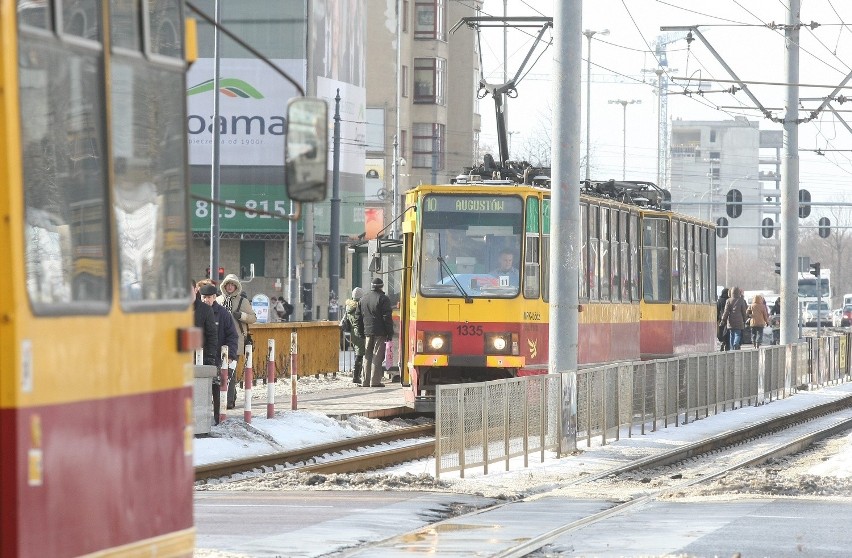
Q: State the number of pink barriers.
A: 4